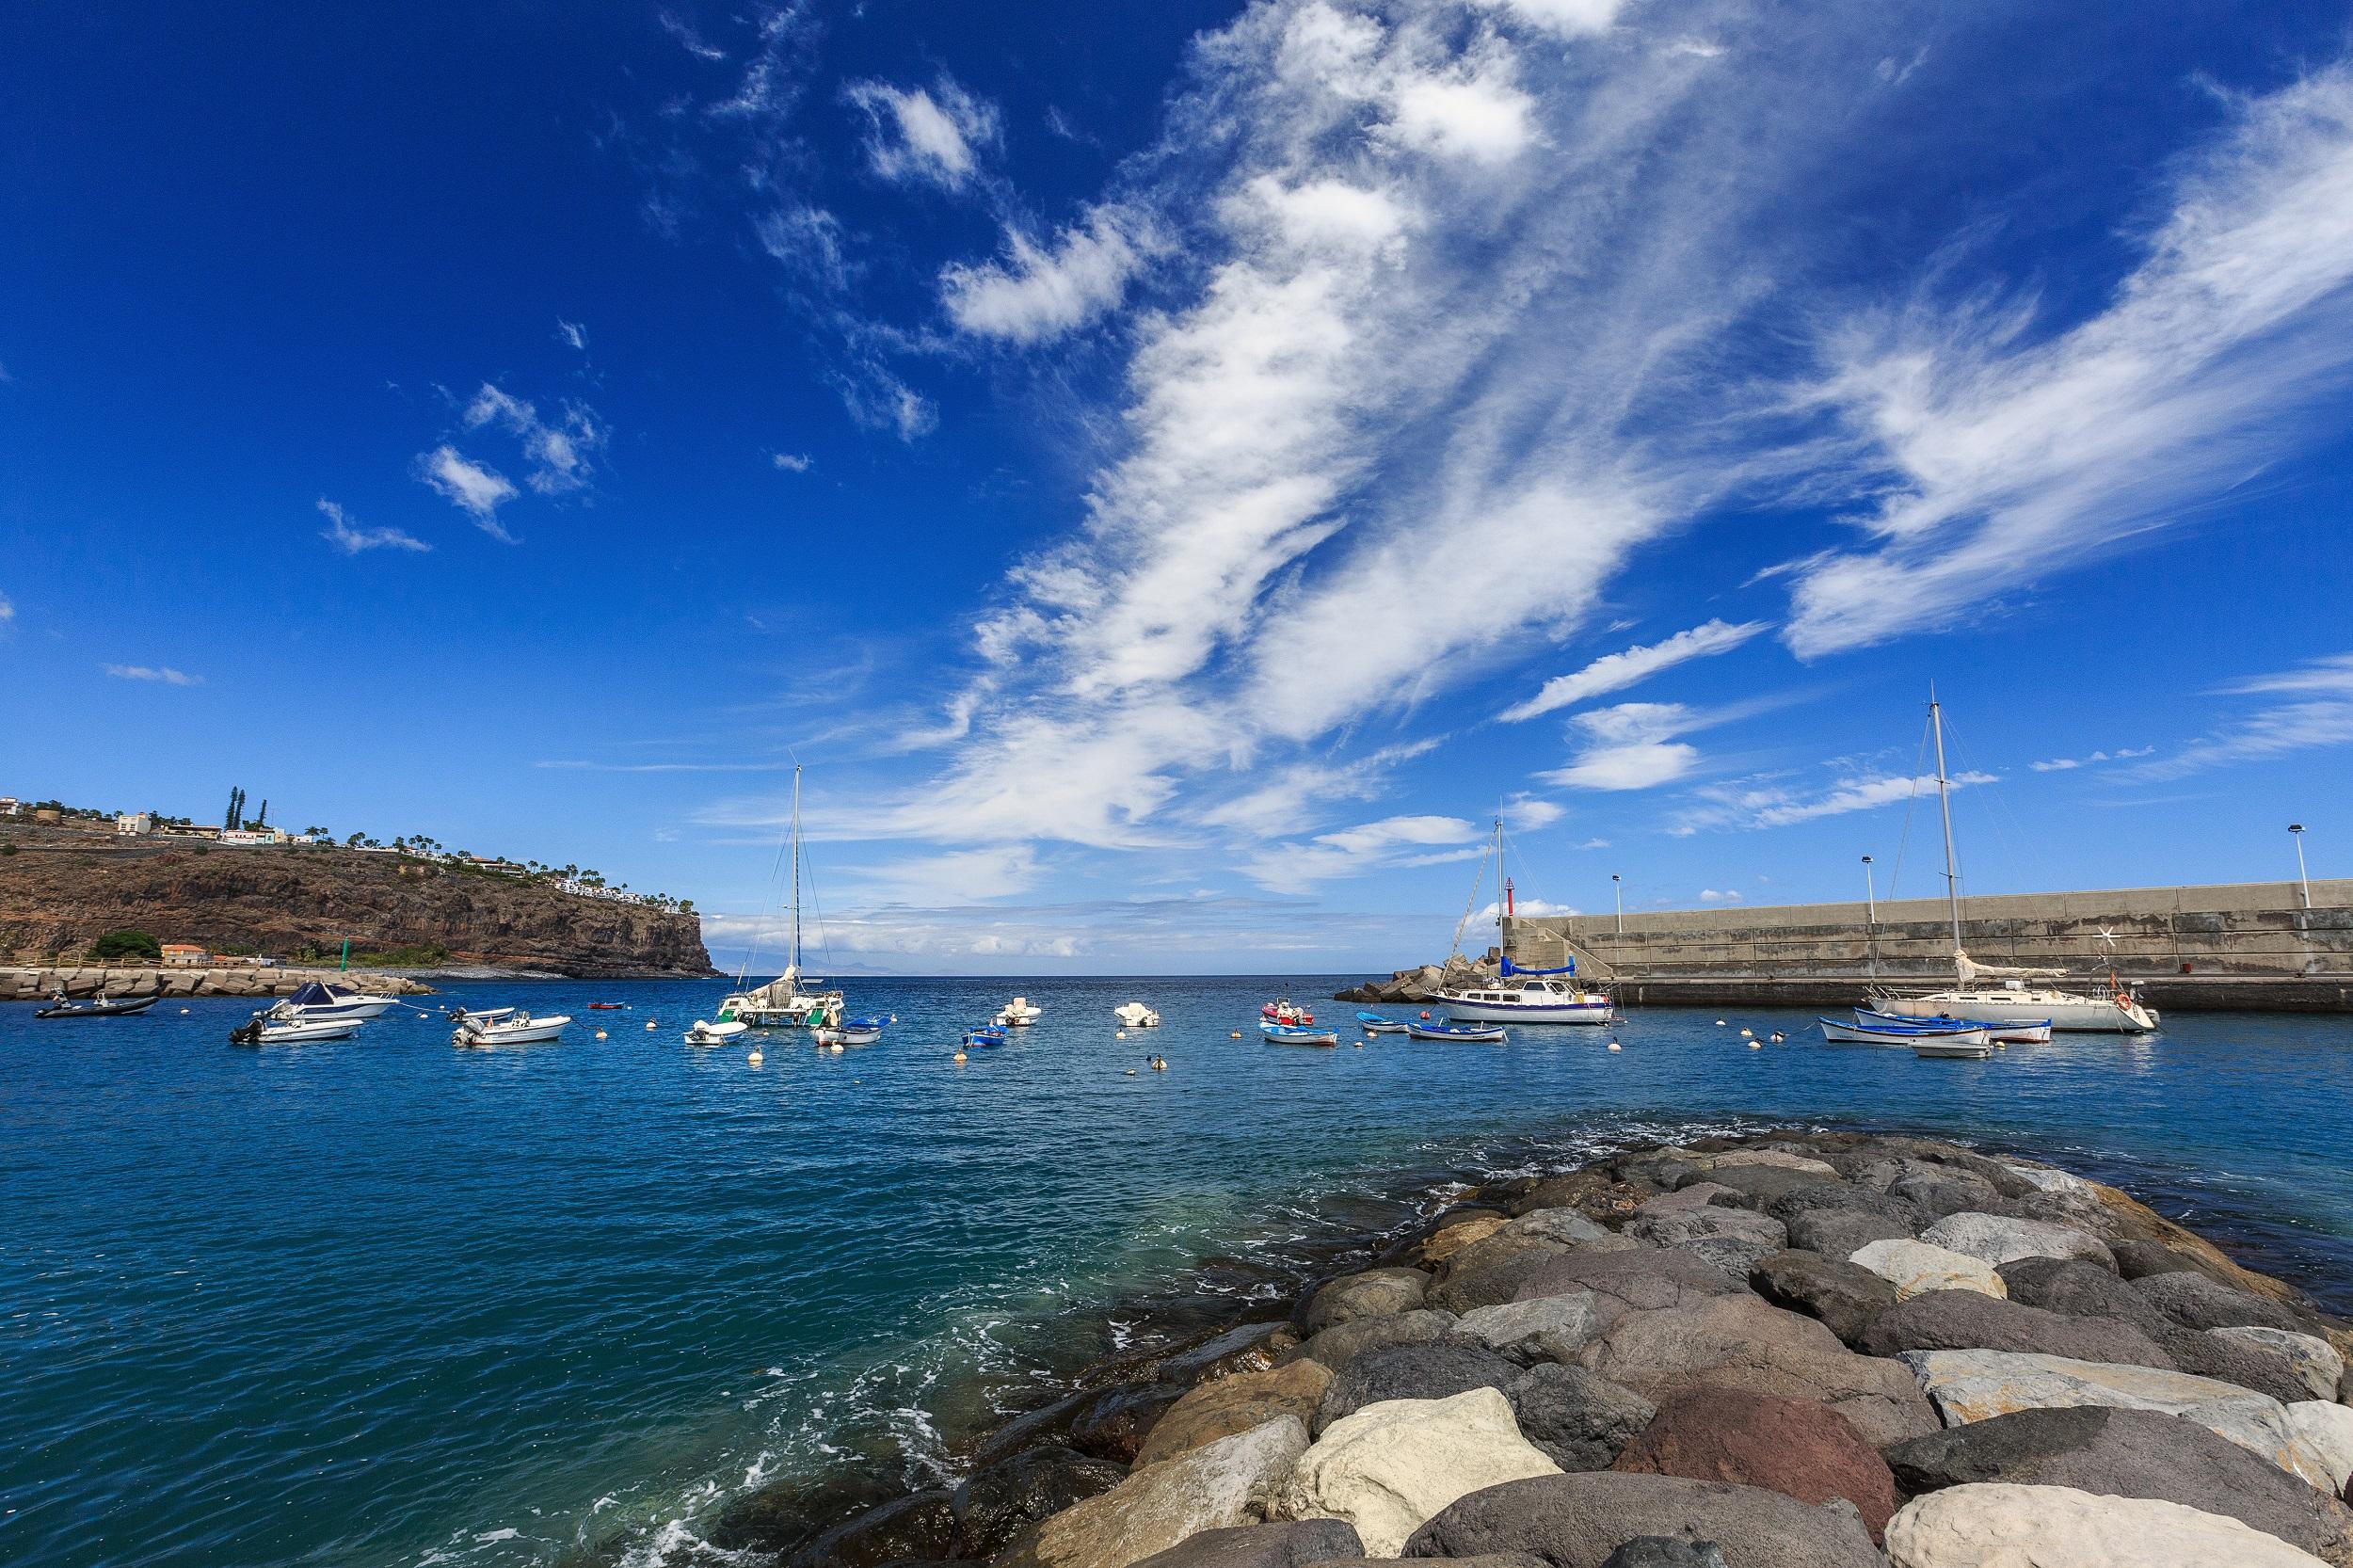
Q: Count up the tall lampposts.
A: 3